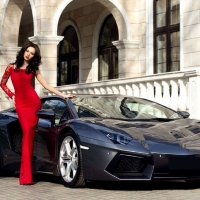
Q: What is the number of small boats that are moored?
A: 0